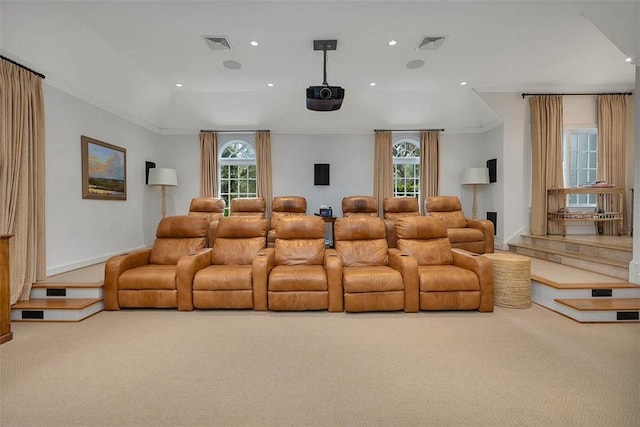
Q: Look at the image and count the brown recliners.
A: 11